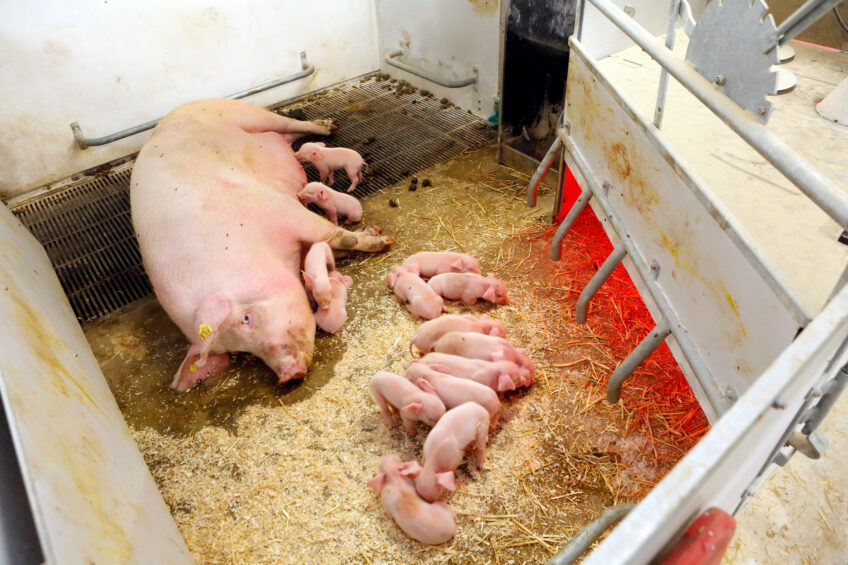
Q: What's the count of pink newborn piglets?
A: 14